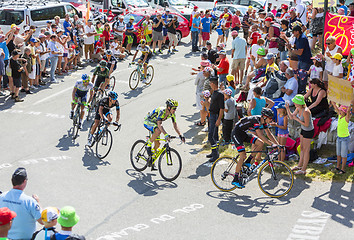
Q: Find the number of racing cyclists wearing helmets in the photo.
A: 7